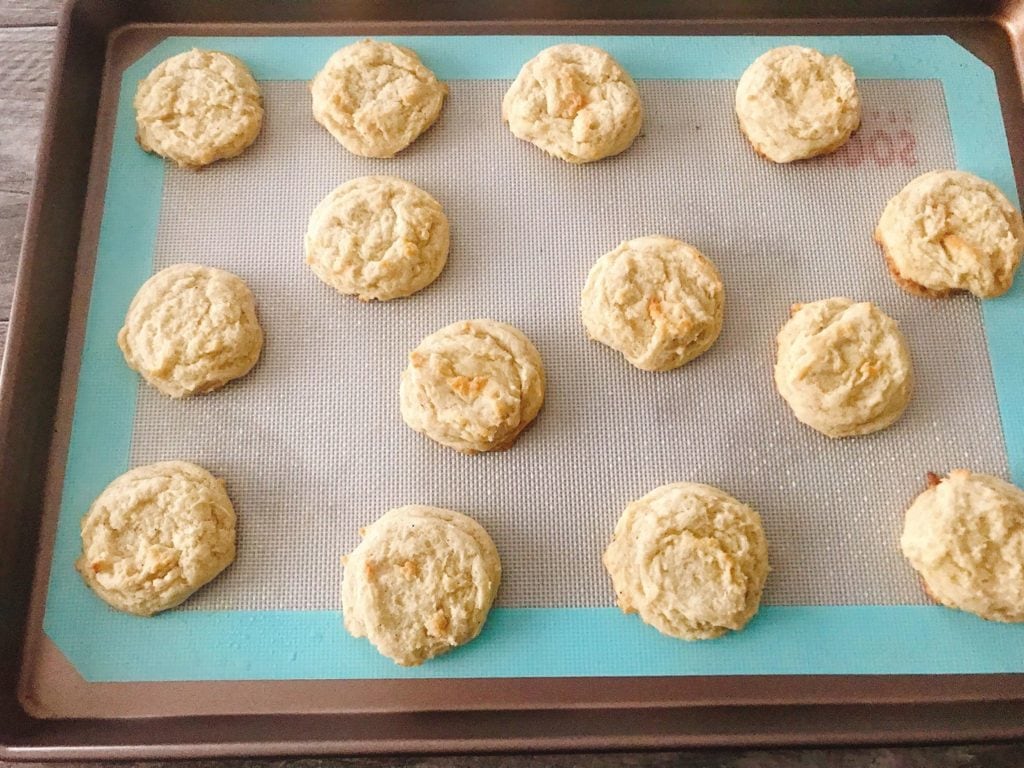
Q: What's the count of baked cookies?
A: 14